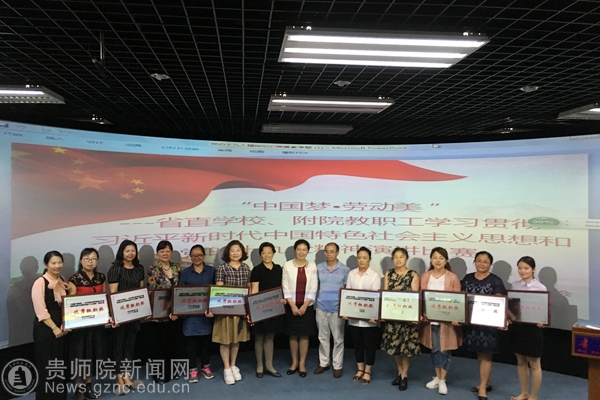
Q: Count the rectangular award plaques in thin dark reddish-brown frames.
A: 11